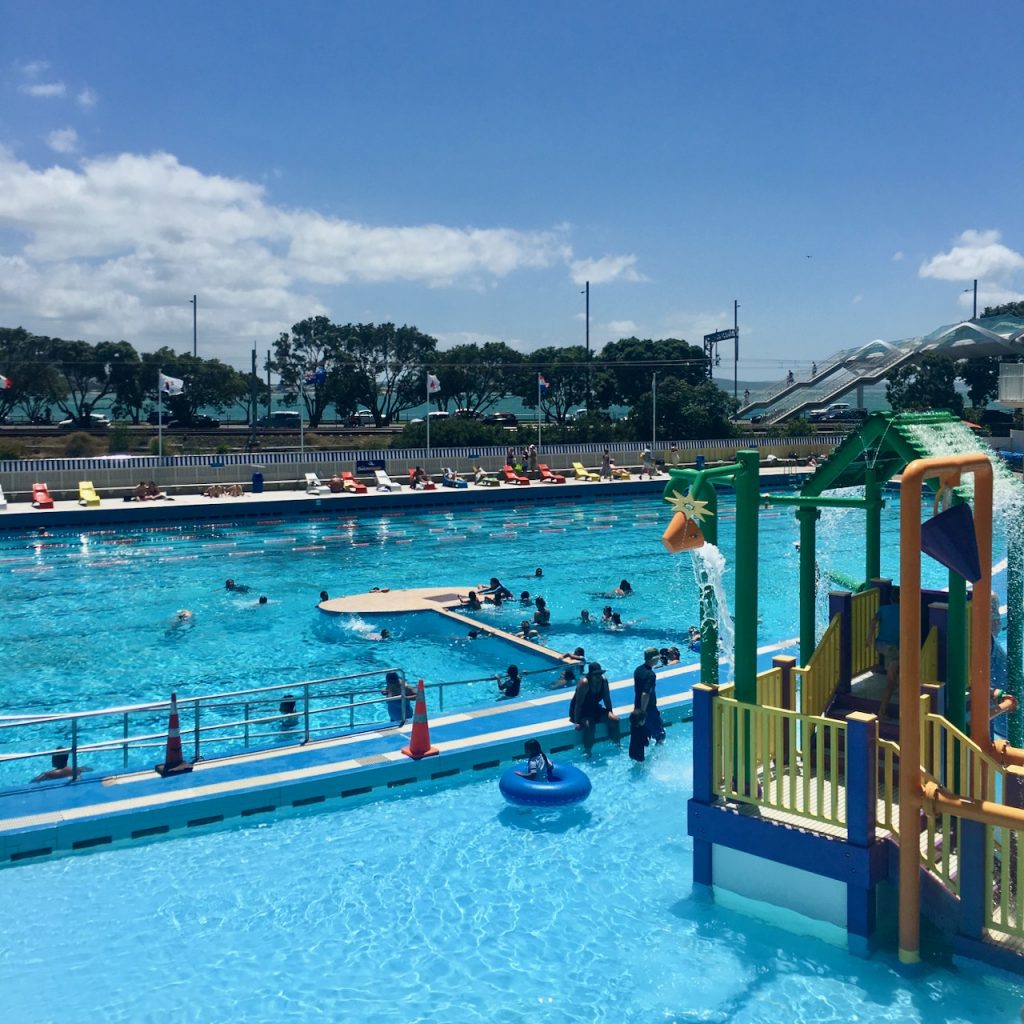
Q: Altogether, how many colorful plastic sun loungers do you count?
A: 13